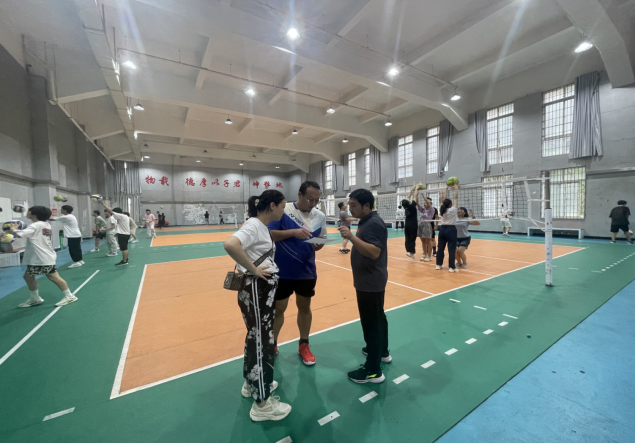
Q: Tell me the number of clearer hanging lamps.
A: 12